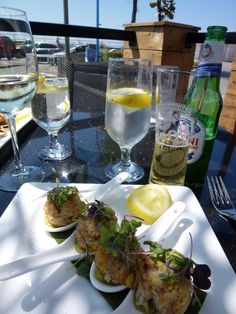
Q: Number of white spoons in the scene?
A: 4